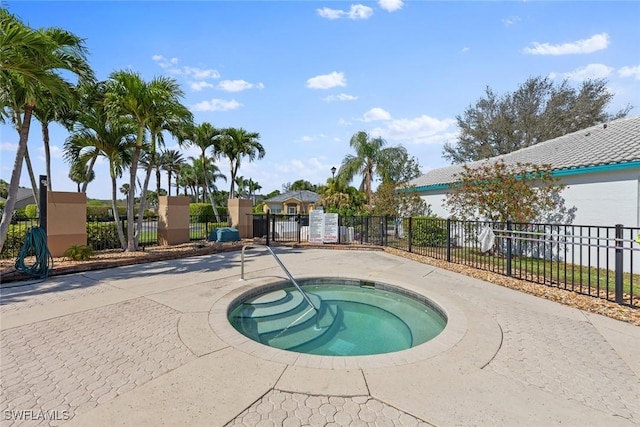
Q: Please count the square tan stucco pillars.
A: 3